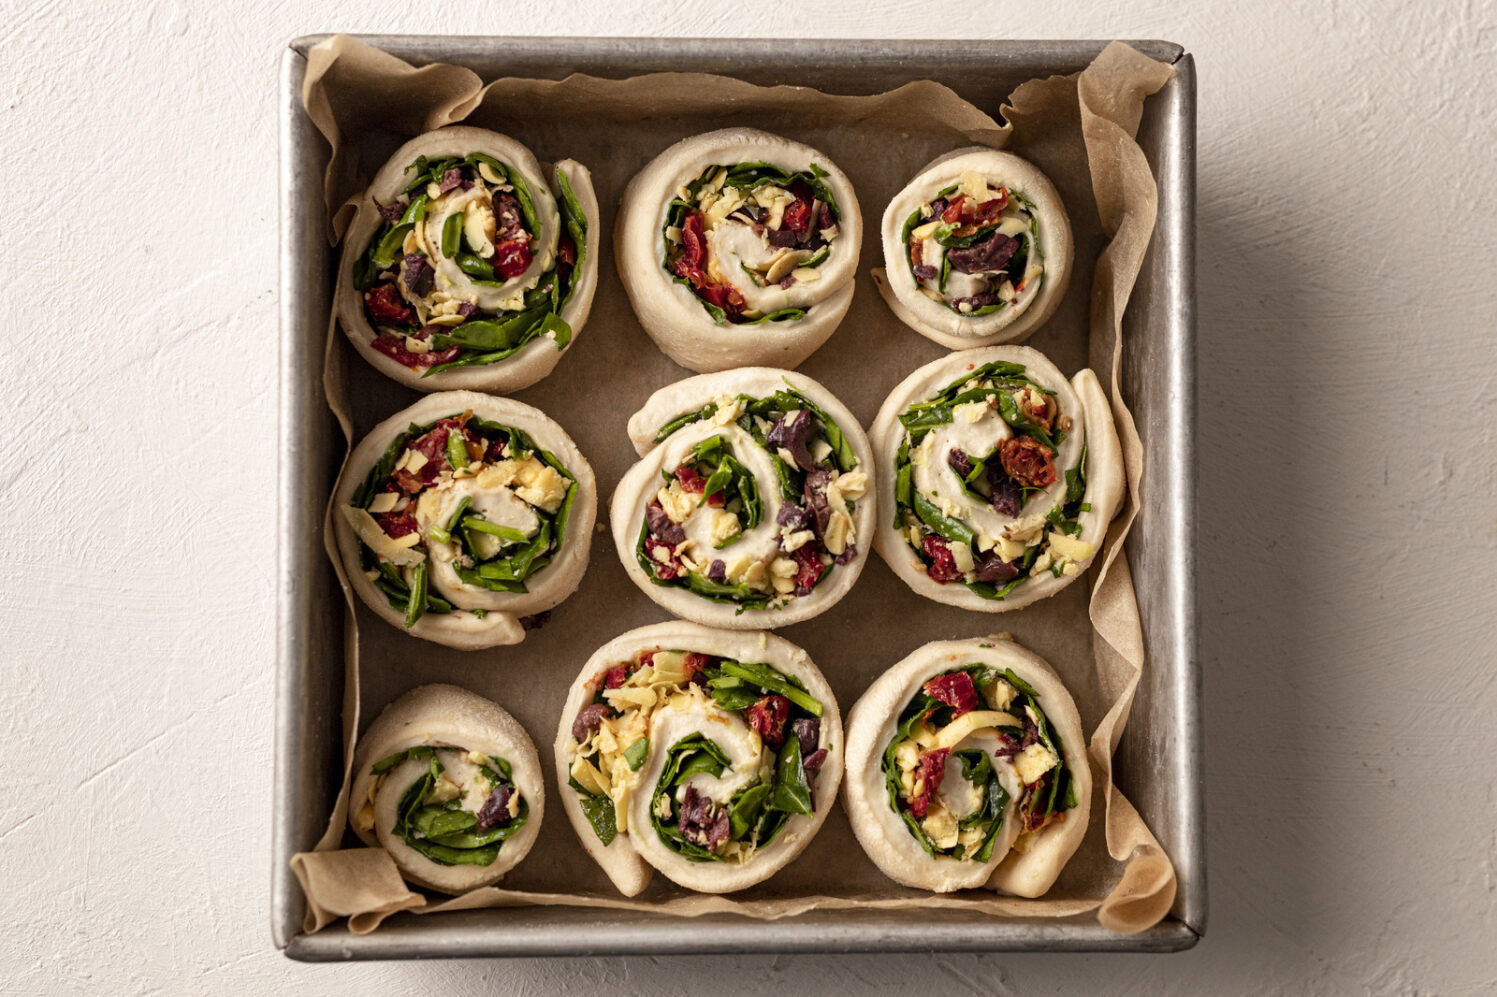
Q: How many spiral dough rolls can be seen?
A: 9